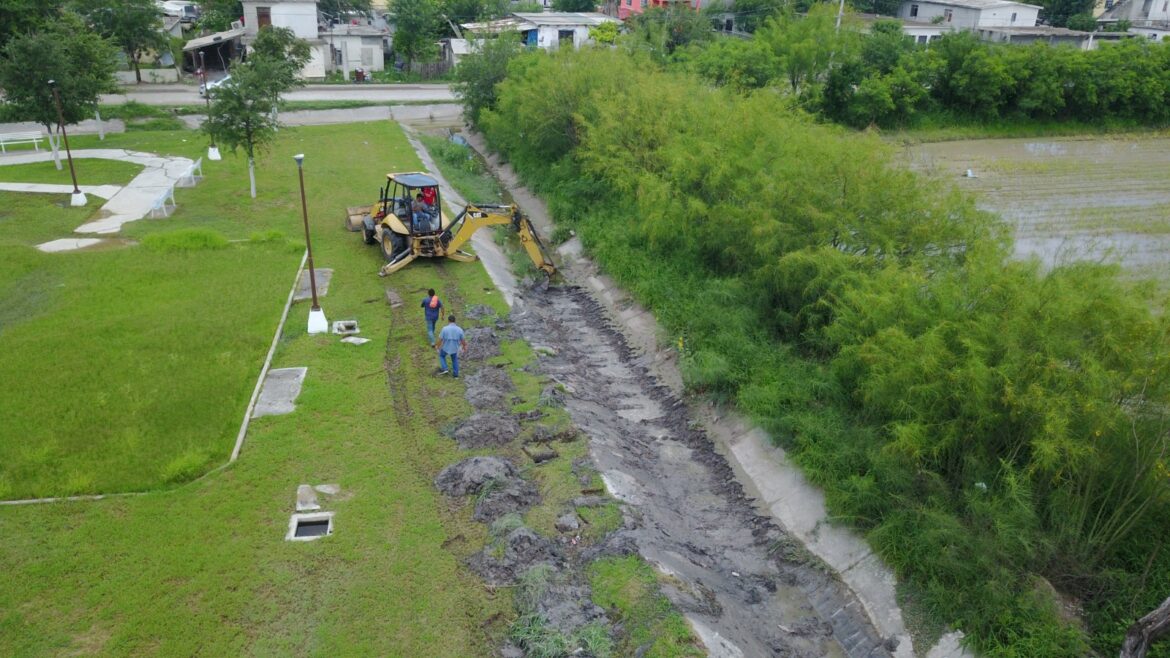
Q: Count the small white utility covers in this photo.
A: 2